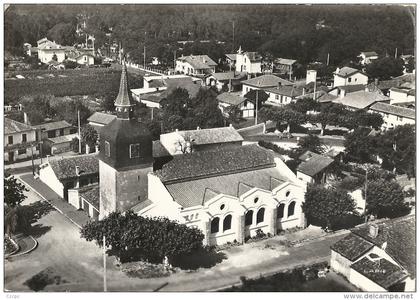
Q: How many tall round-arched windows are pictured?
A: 6